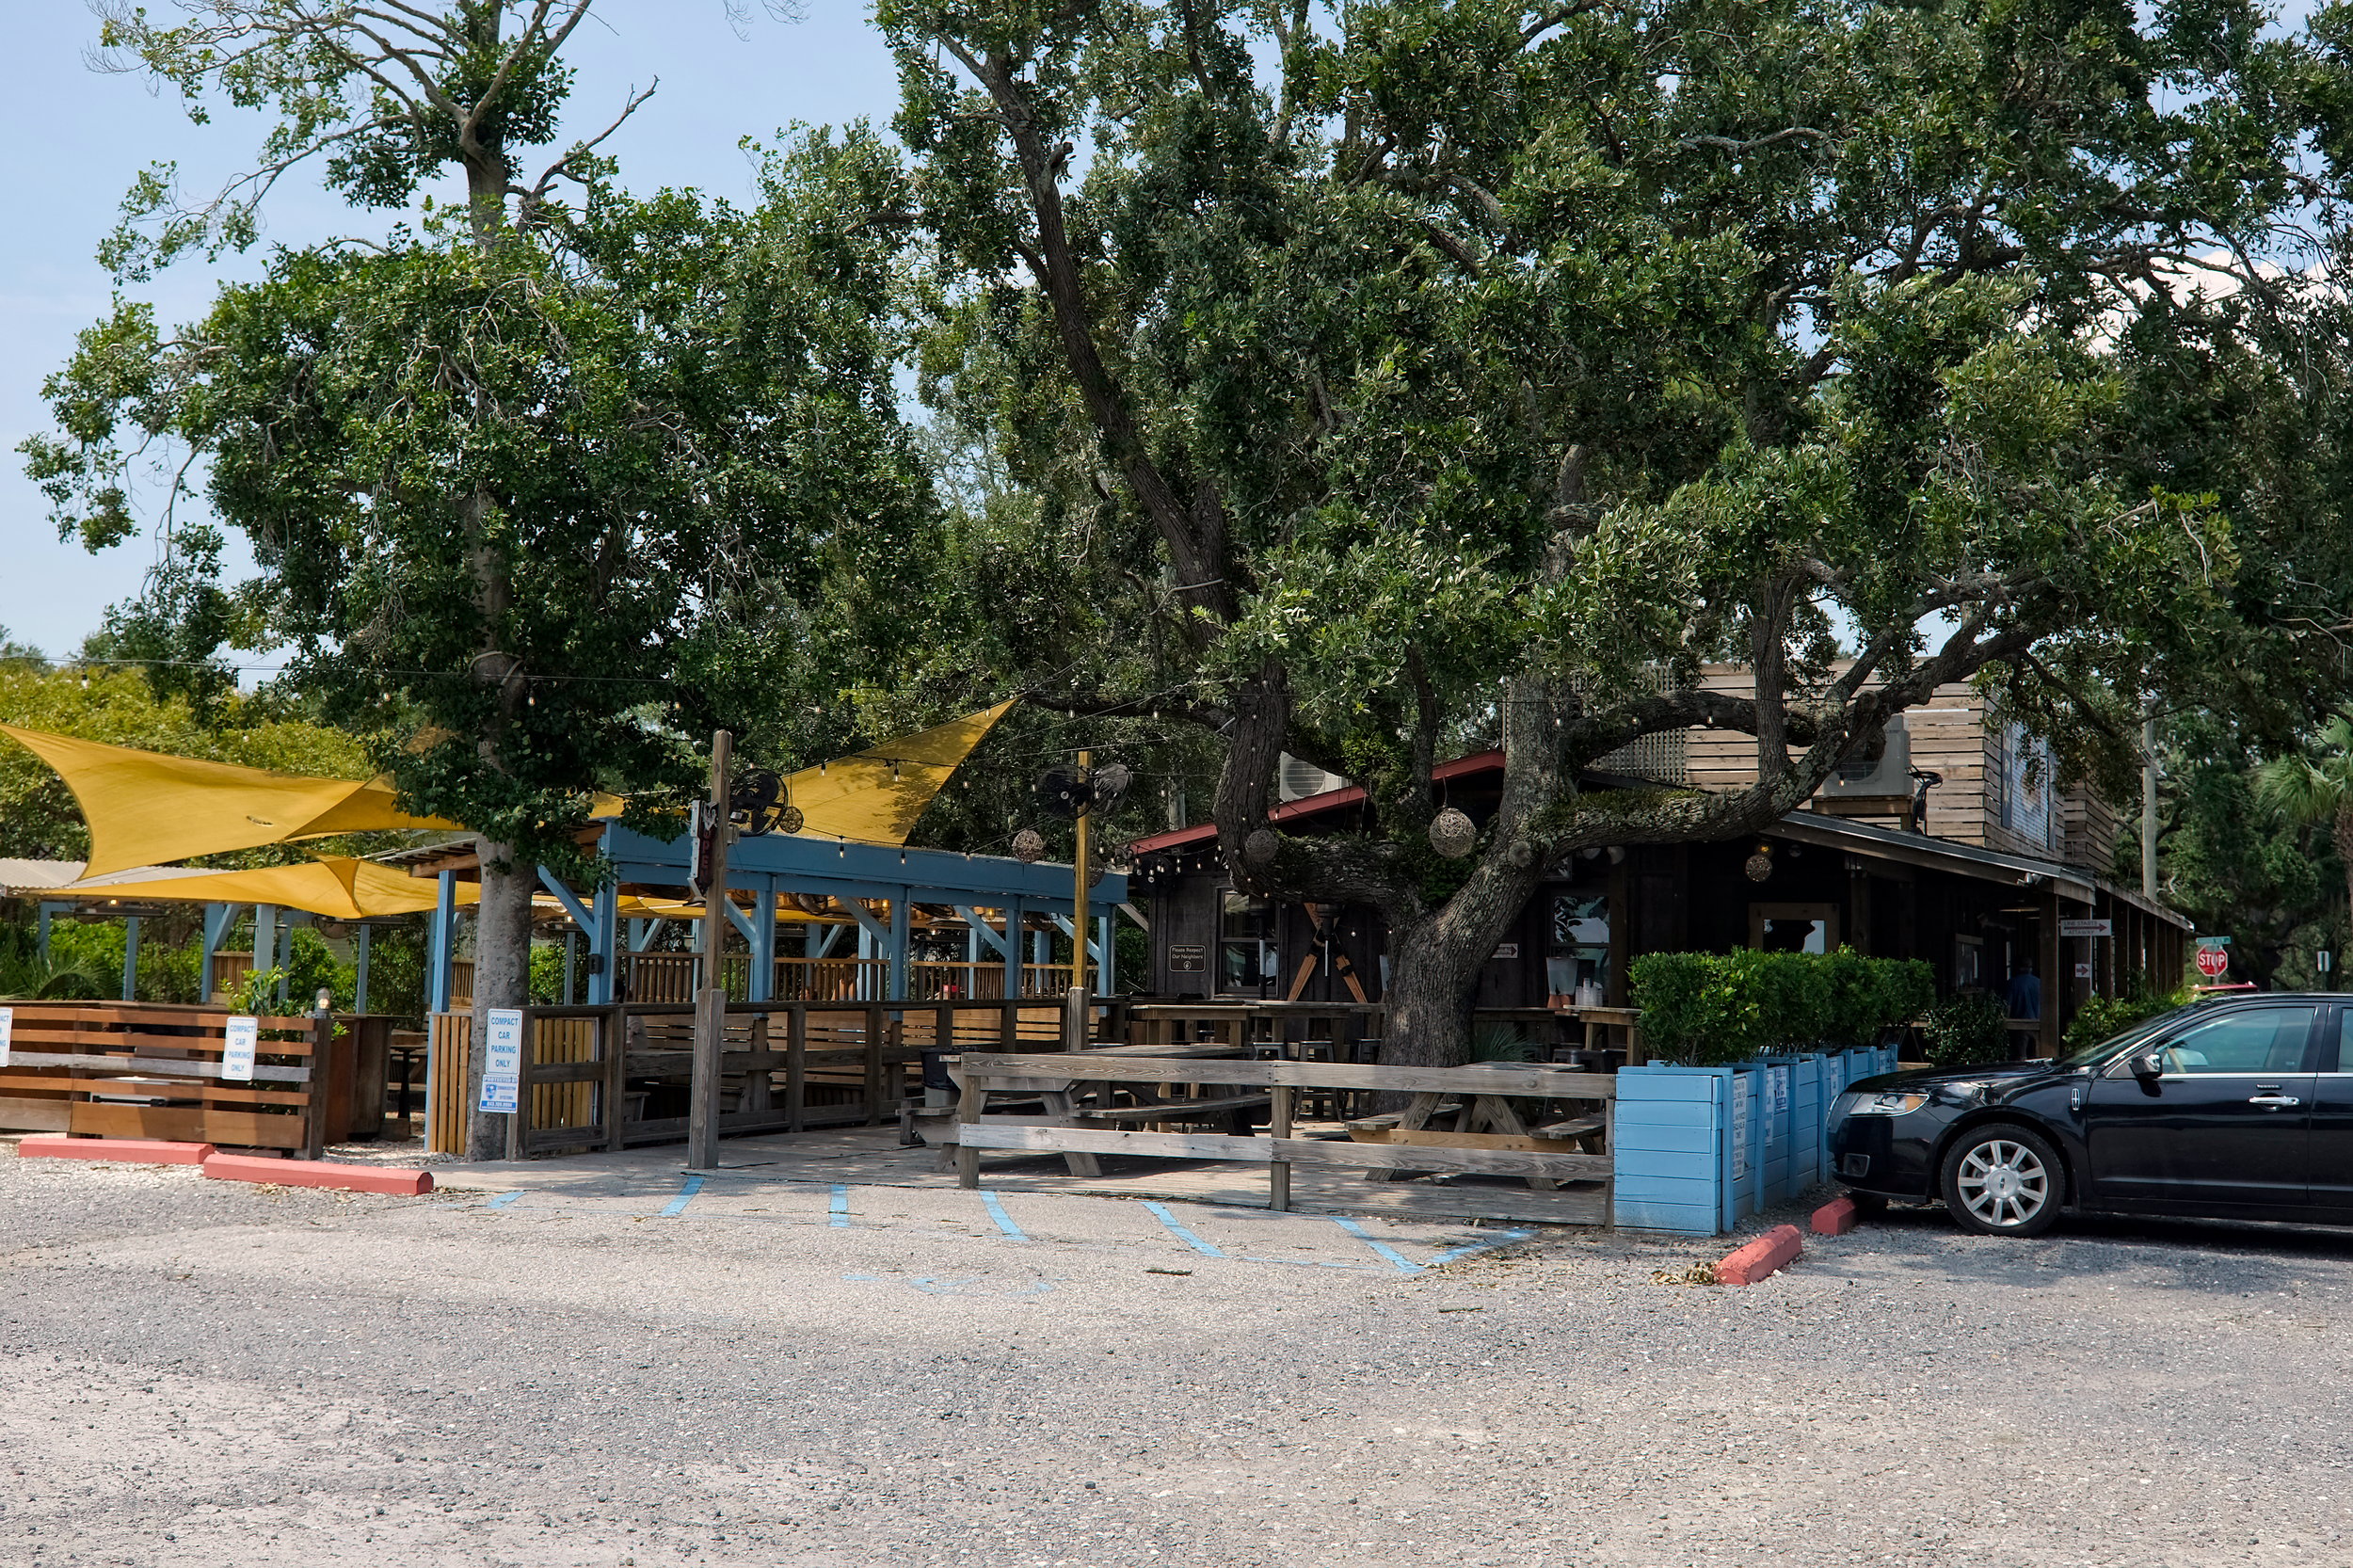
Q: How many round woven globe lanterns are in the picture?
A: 6